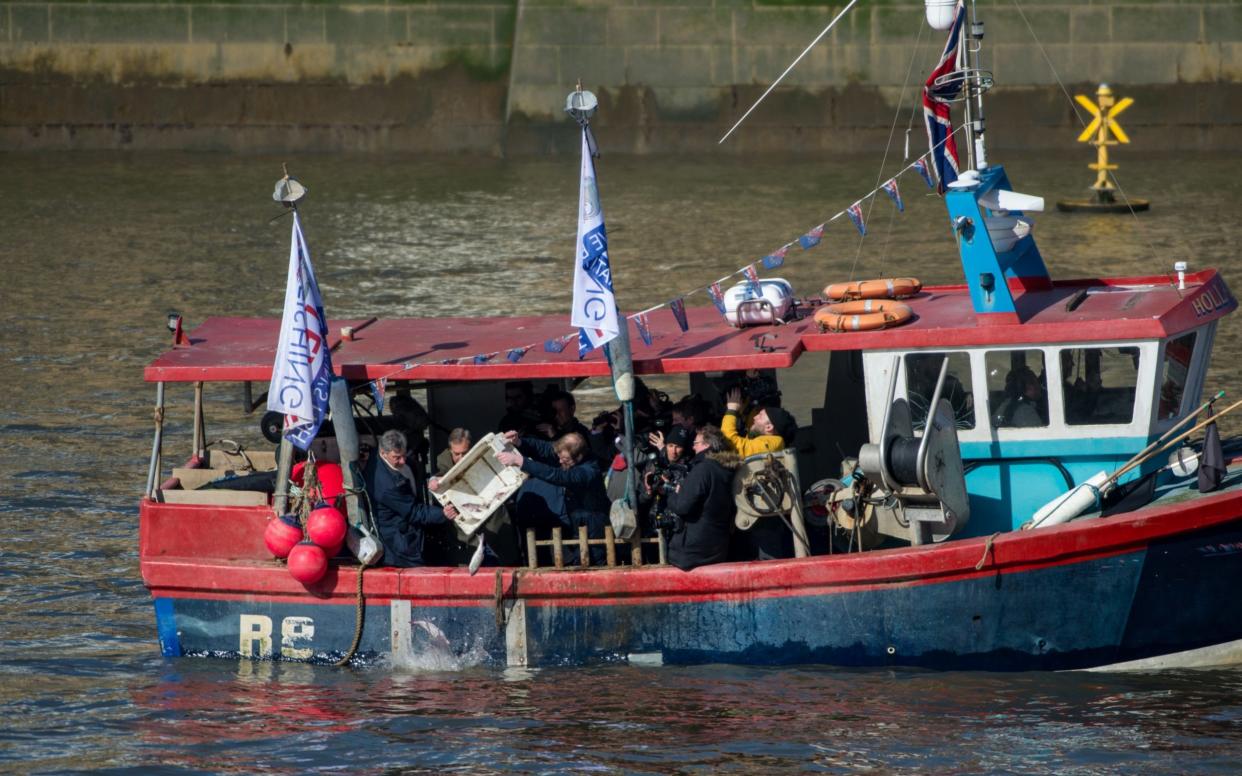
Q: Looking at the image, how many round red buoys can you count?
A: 3